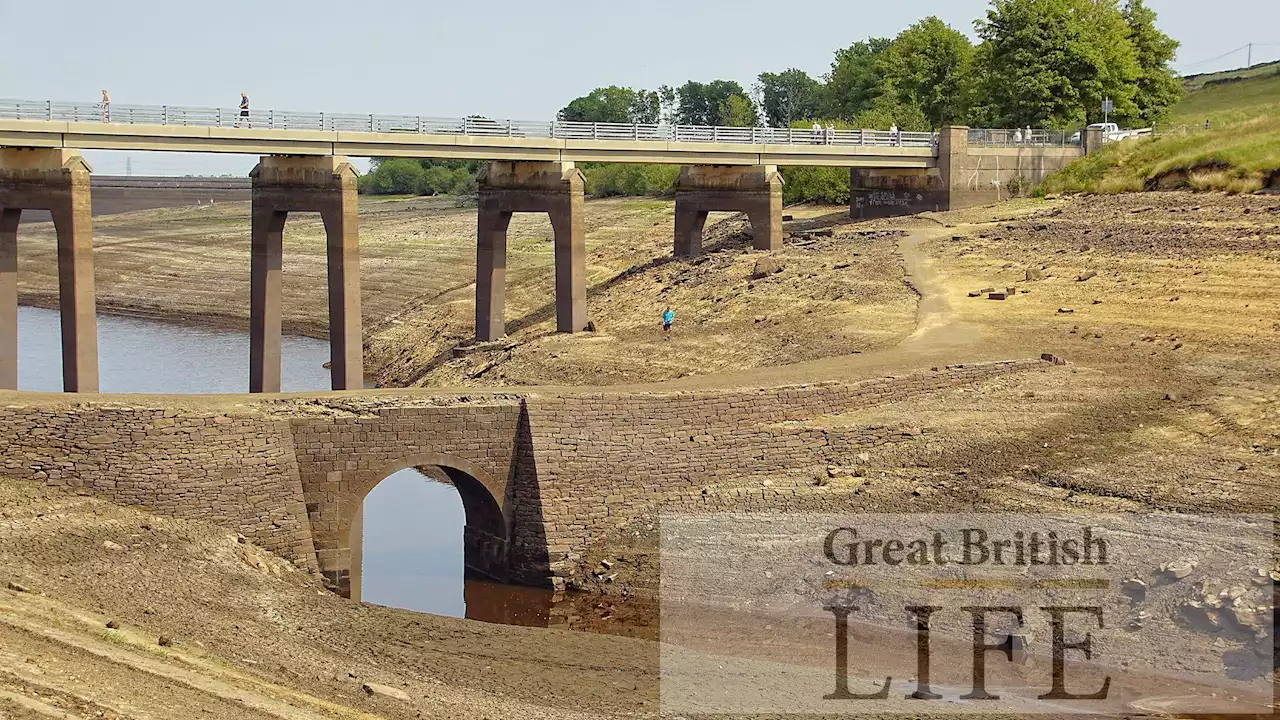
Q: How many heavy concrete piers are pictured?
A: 4